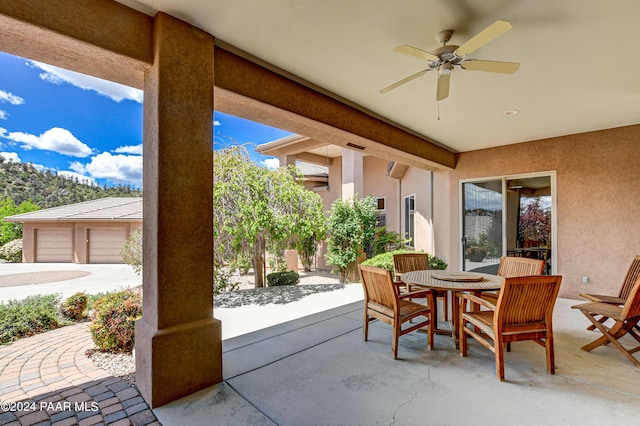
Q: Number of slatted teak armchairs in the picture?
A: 4